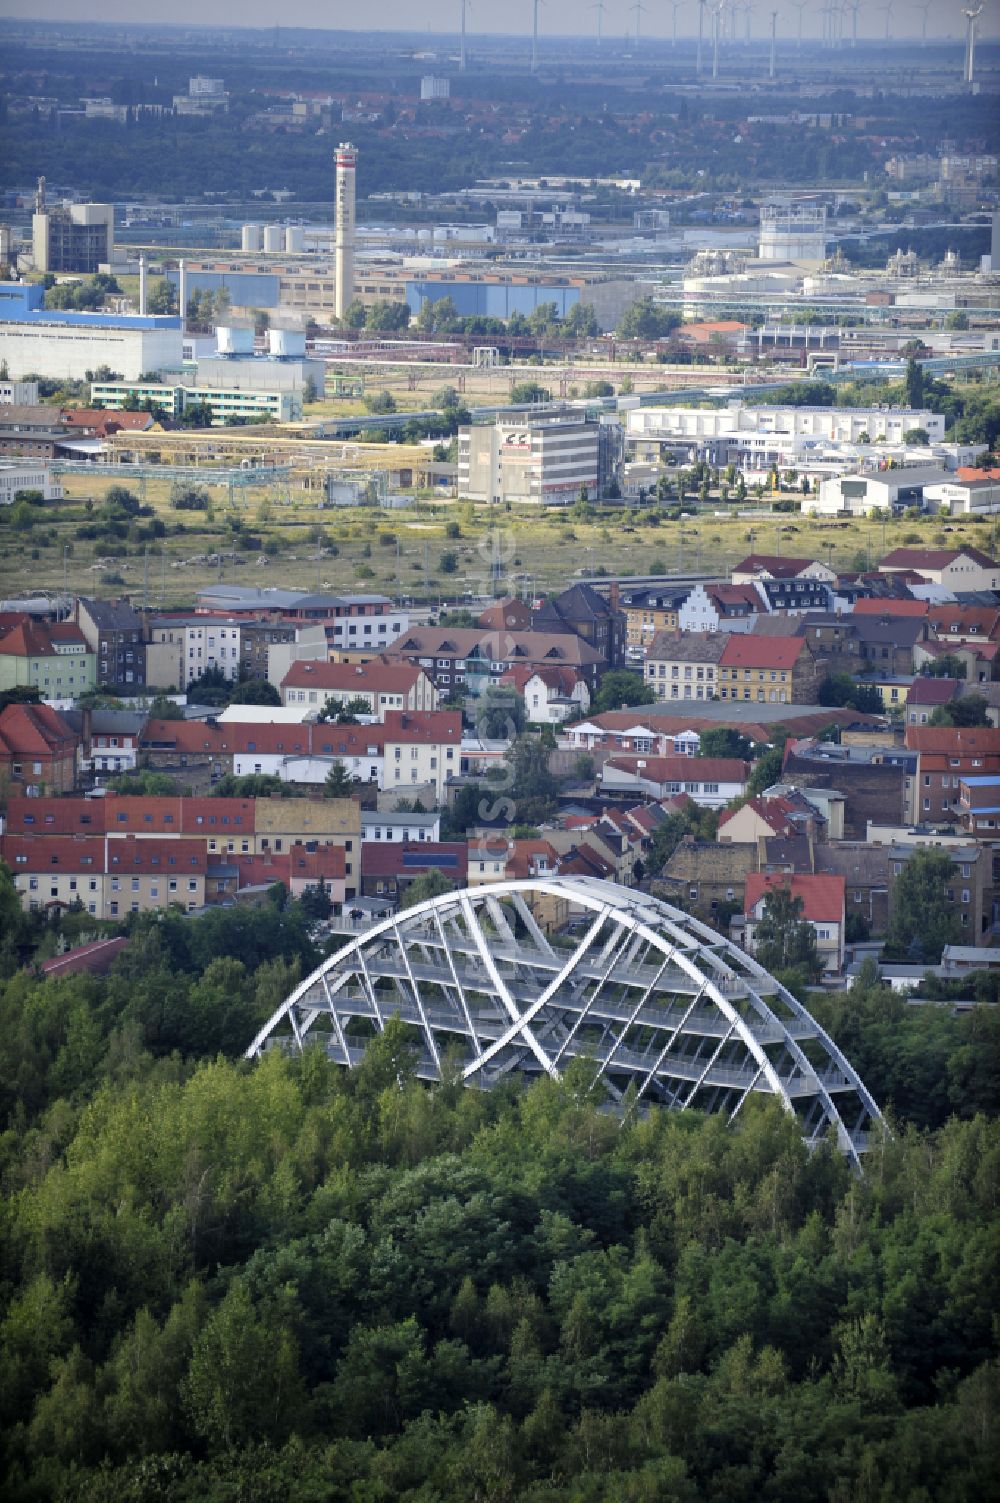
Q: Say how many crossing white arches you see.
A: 2